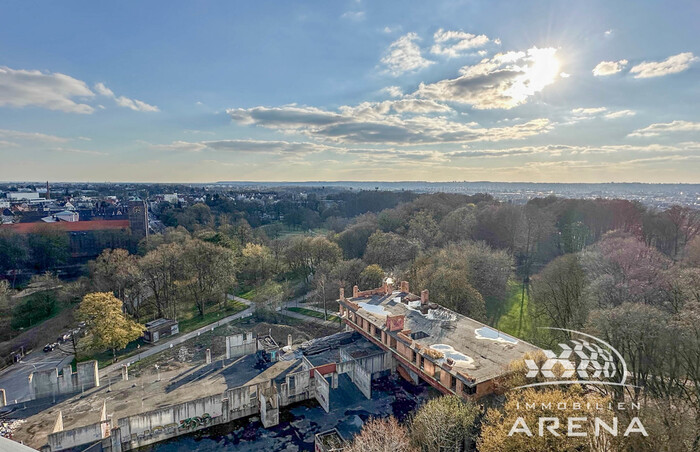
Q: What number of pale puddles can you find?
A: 3